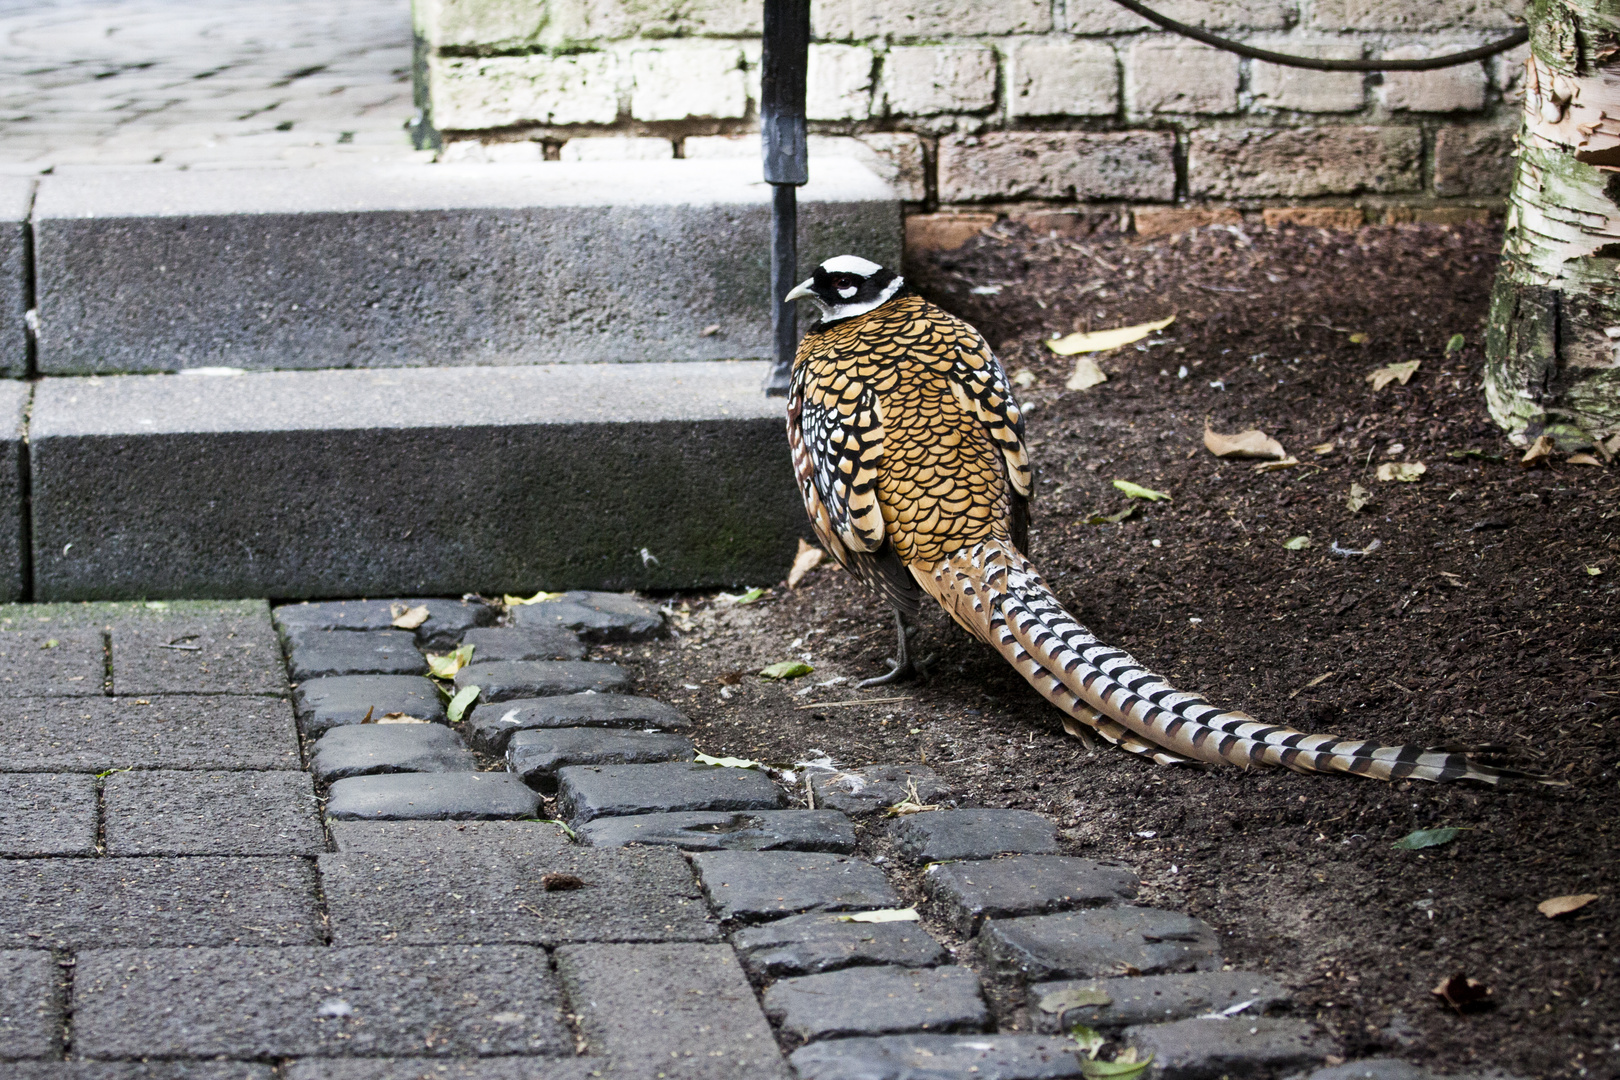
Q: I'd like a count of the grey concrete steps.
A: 2